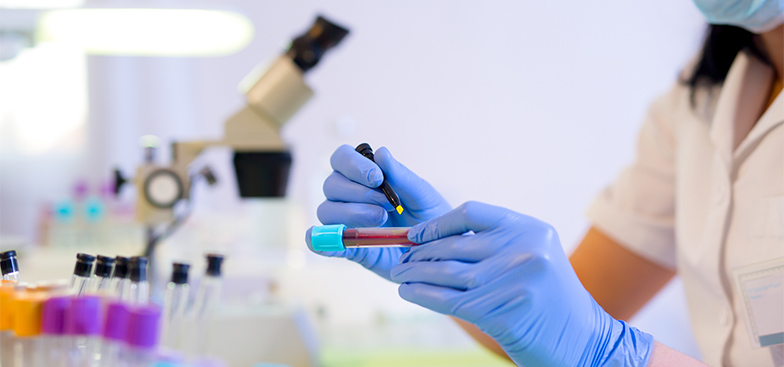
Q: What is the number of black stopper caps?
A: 7